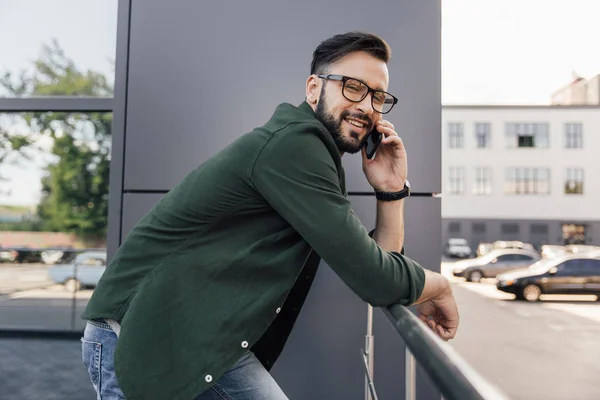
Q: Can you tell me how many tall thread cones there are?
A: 0